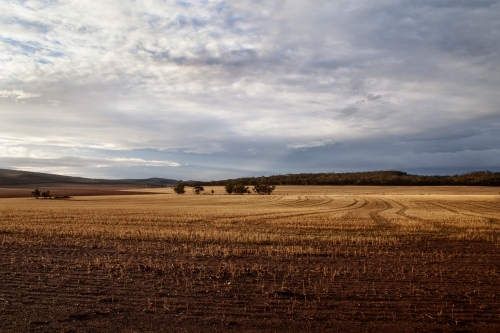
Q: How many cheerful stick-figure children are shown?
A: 0